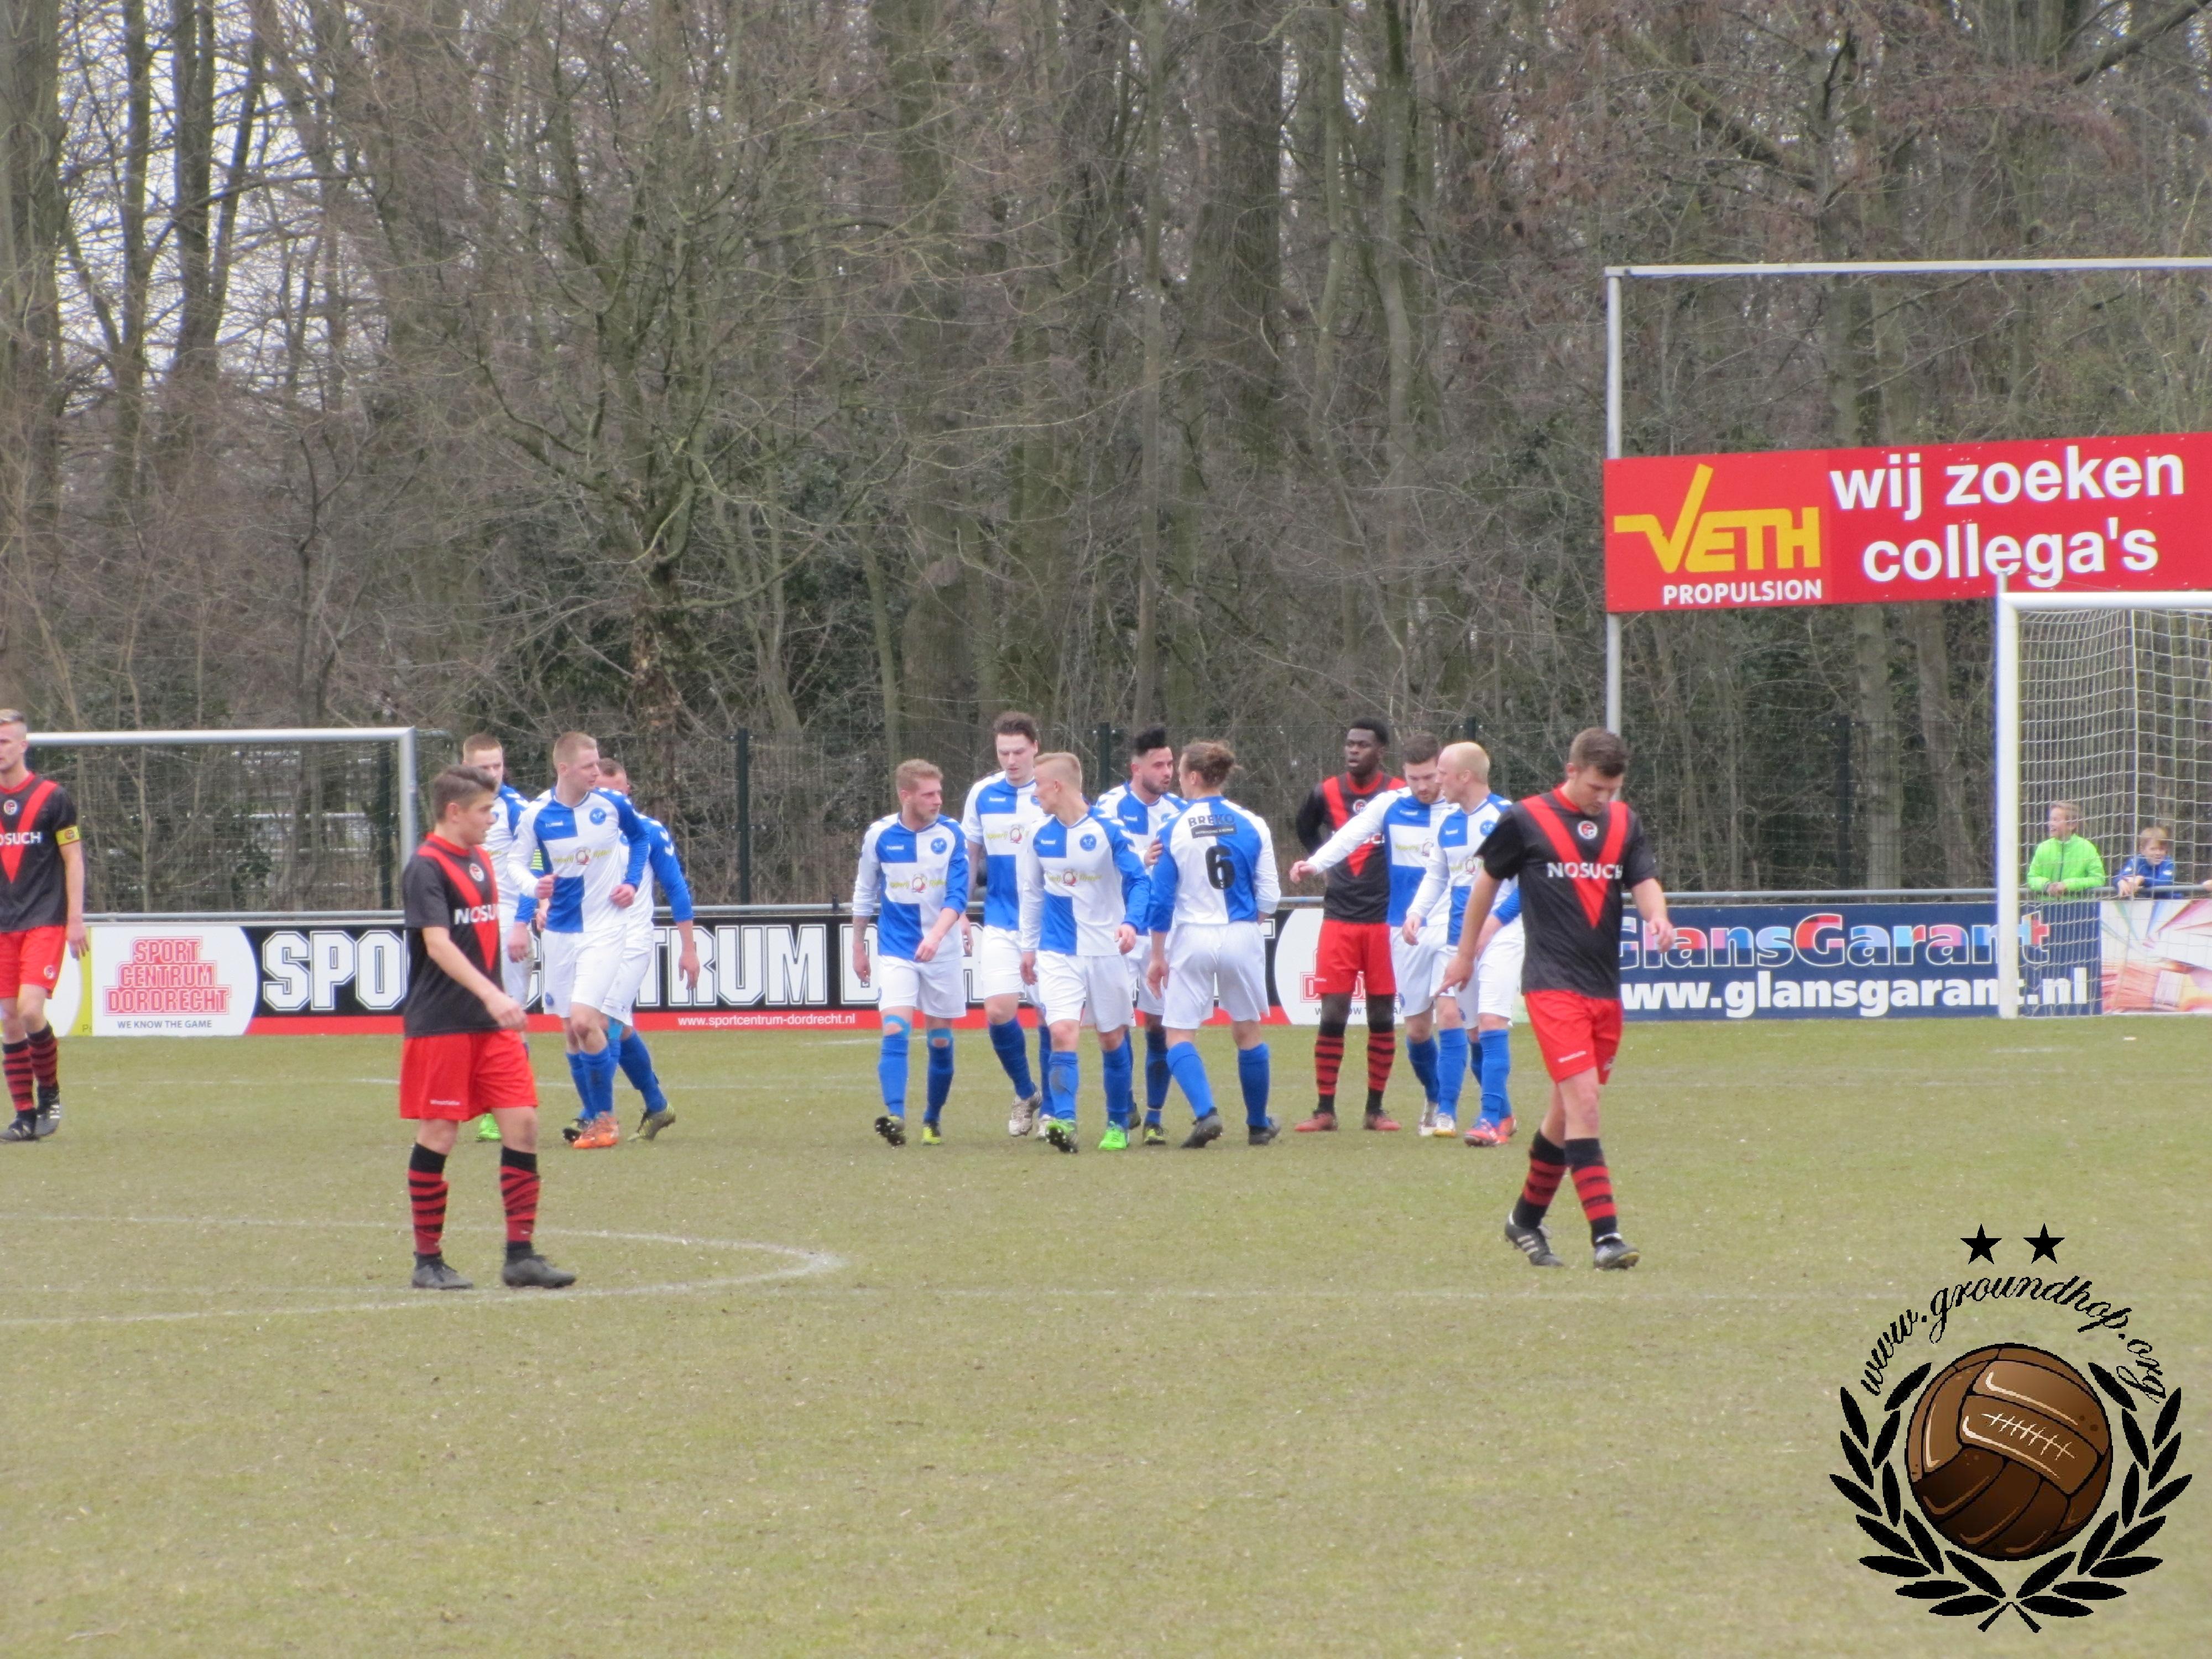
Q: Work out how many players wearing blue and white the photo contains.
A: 10